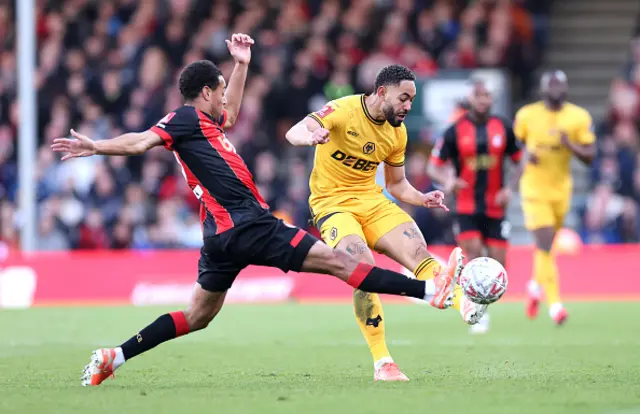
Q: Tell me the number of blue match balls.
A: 0